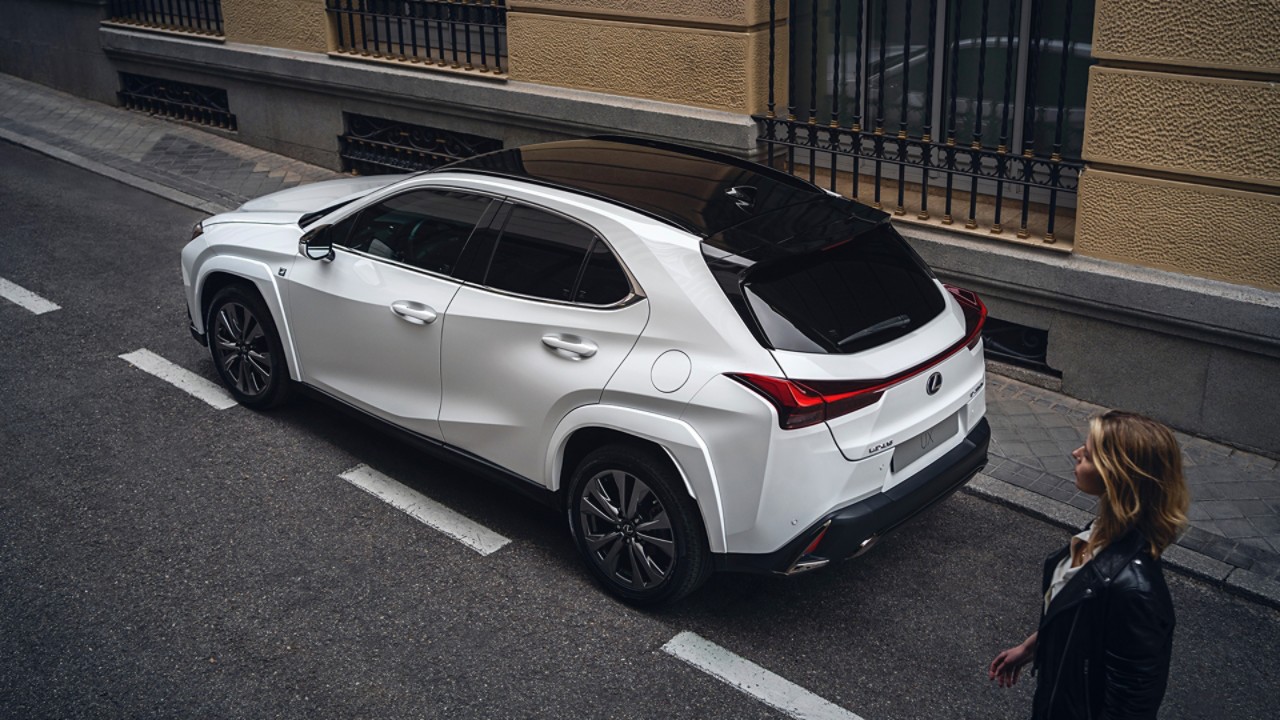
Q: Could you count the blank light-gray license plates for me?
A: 1